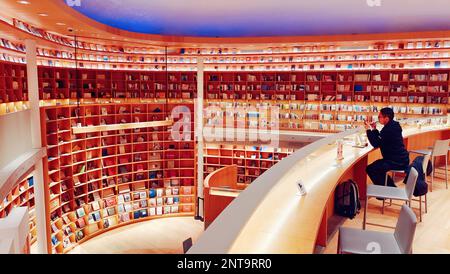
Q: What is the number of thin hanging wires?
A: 2